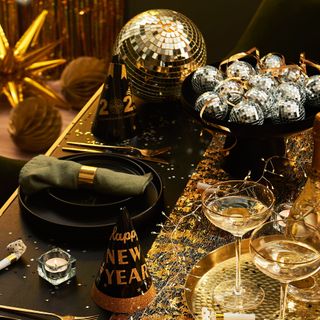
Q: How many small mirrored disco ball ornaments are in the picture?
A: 12